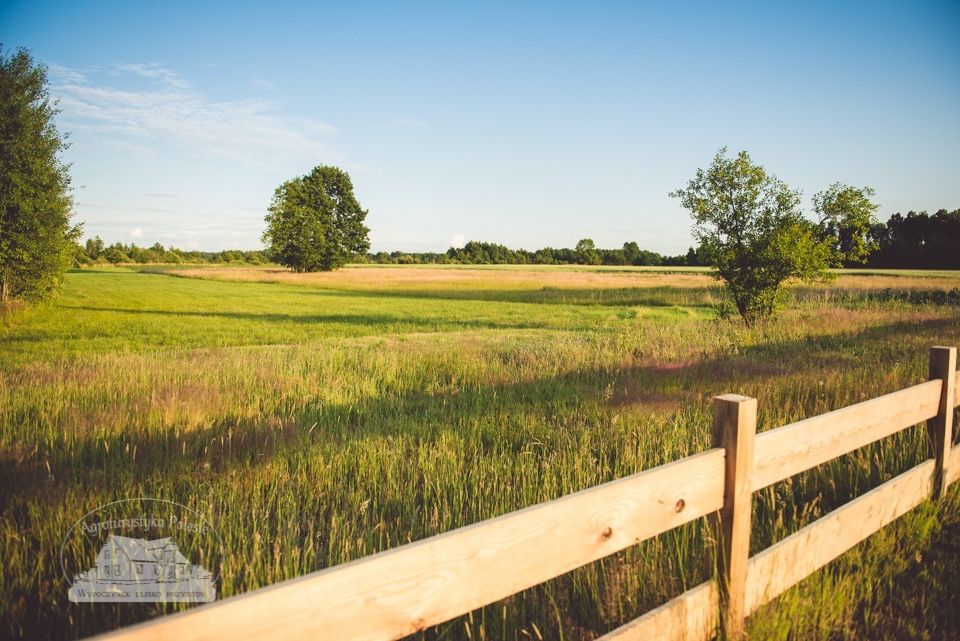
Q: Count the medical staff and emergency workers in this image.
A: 0